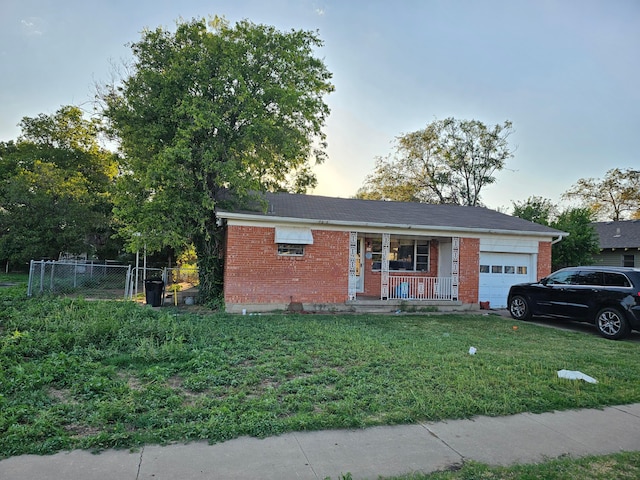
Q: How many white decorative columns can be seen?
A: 3